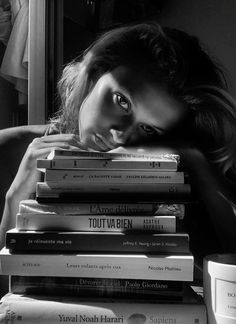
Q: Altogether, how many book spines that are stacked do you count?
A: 10